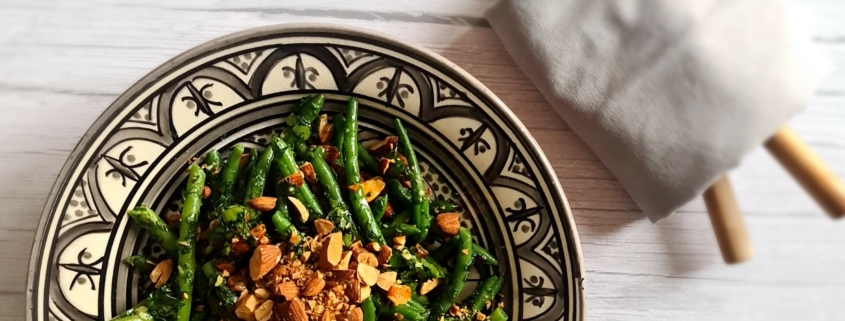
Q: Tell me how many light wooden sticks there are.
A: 2